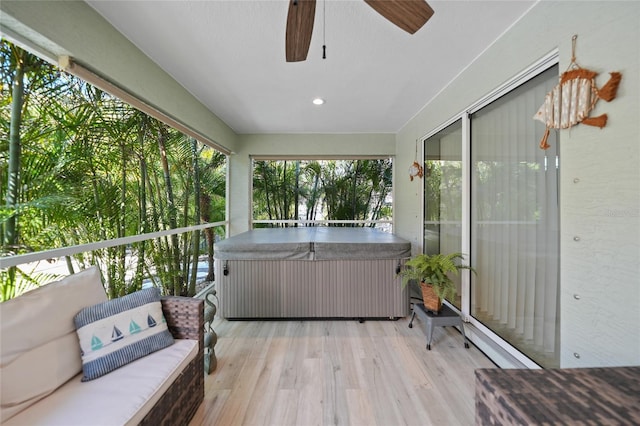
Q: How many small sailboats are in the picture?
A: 4